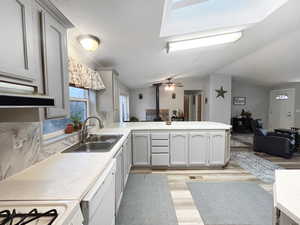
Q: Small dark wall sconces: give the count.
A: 2